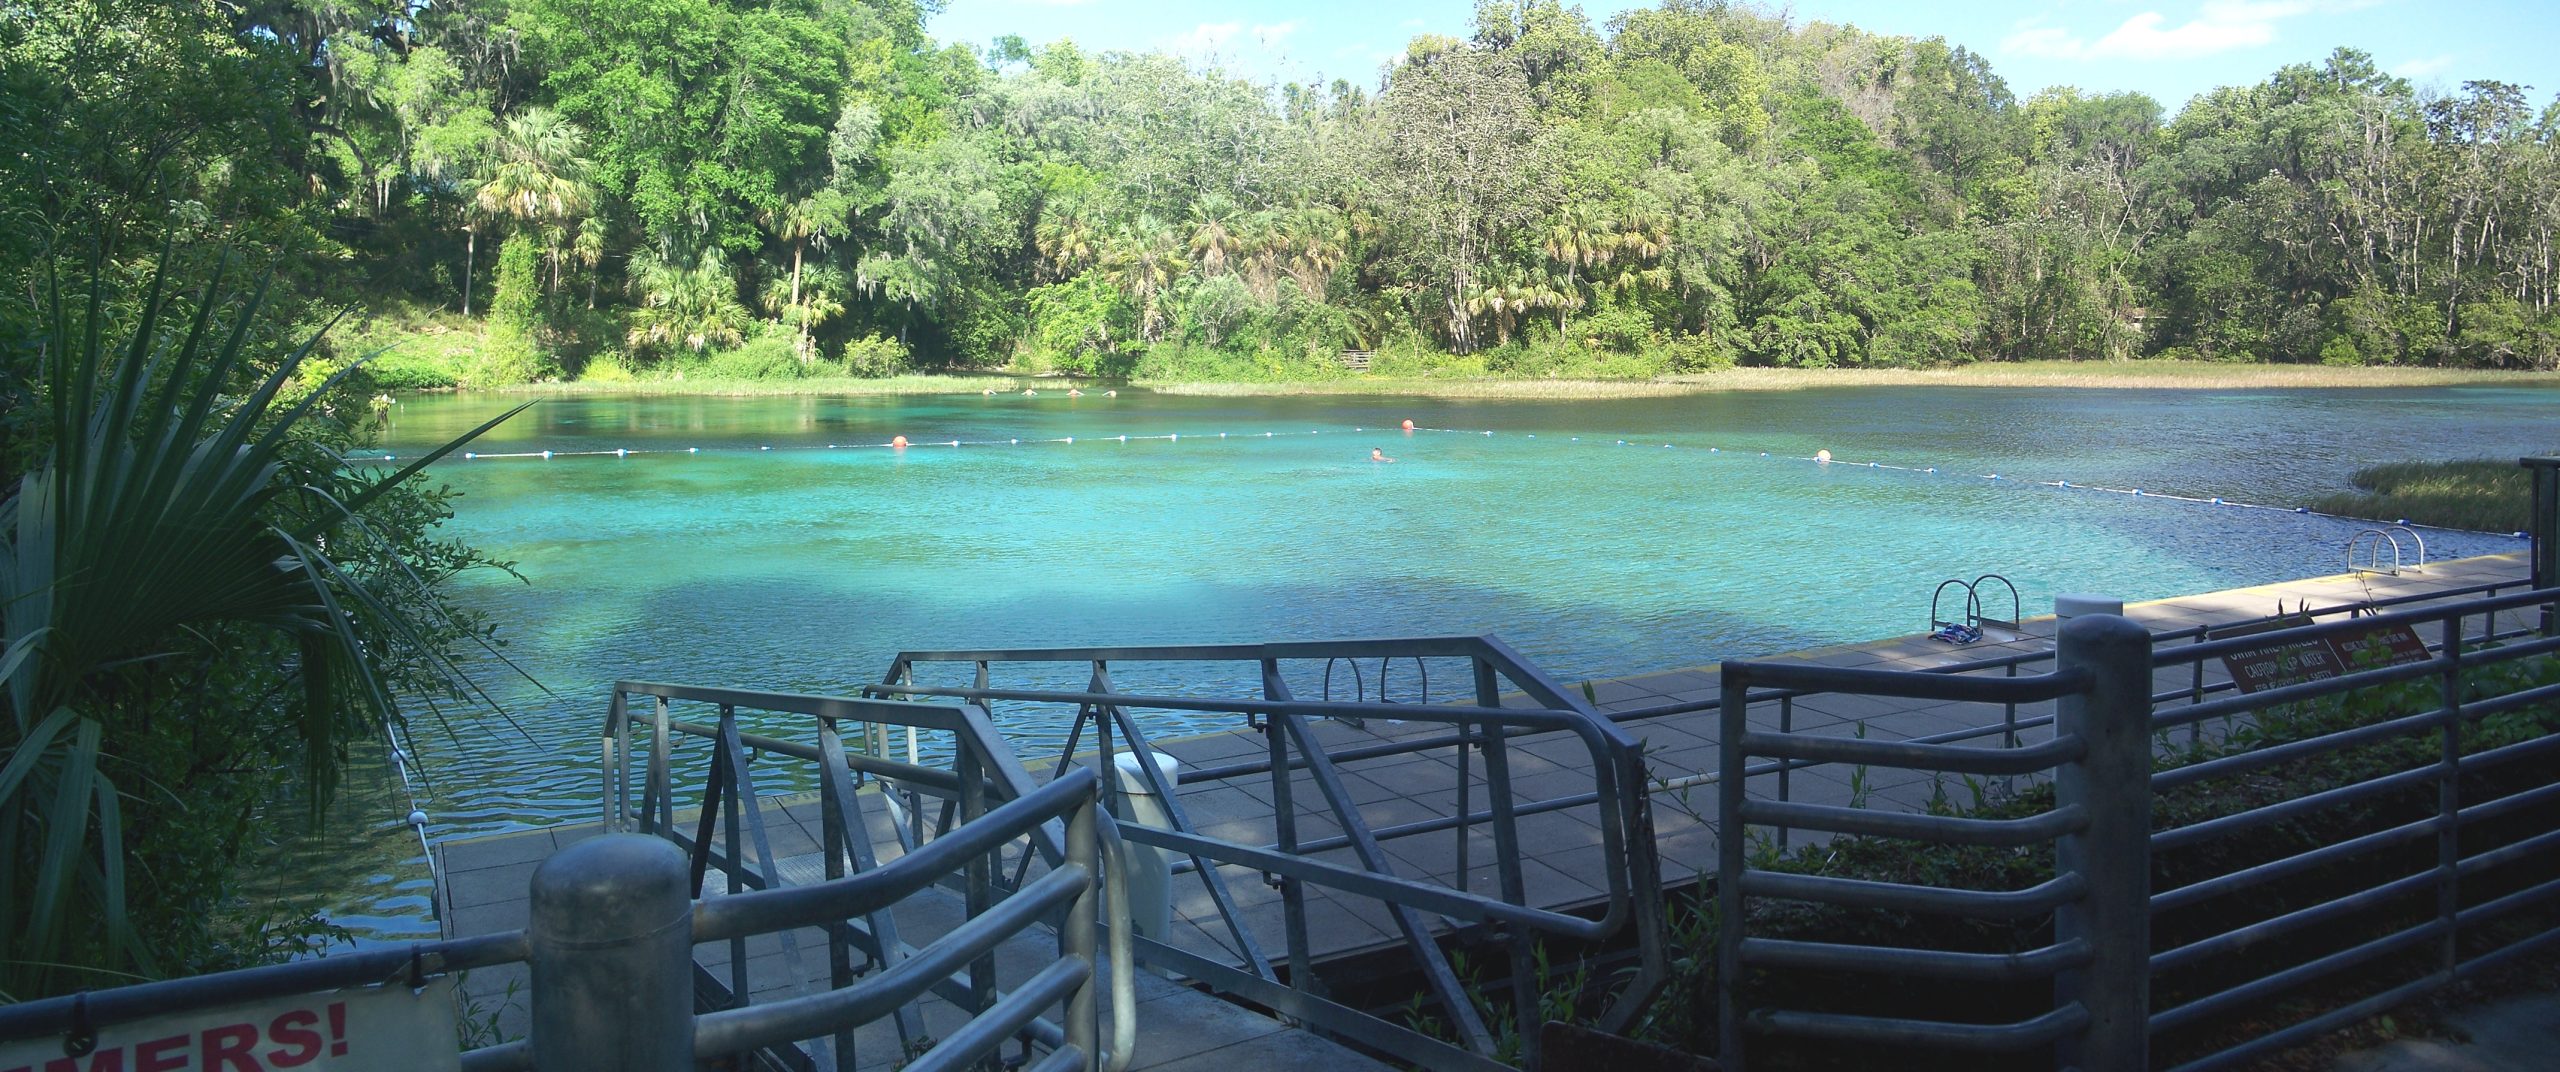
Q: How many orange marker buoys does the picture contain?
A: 3